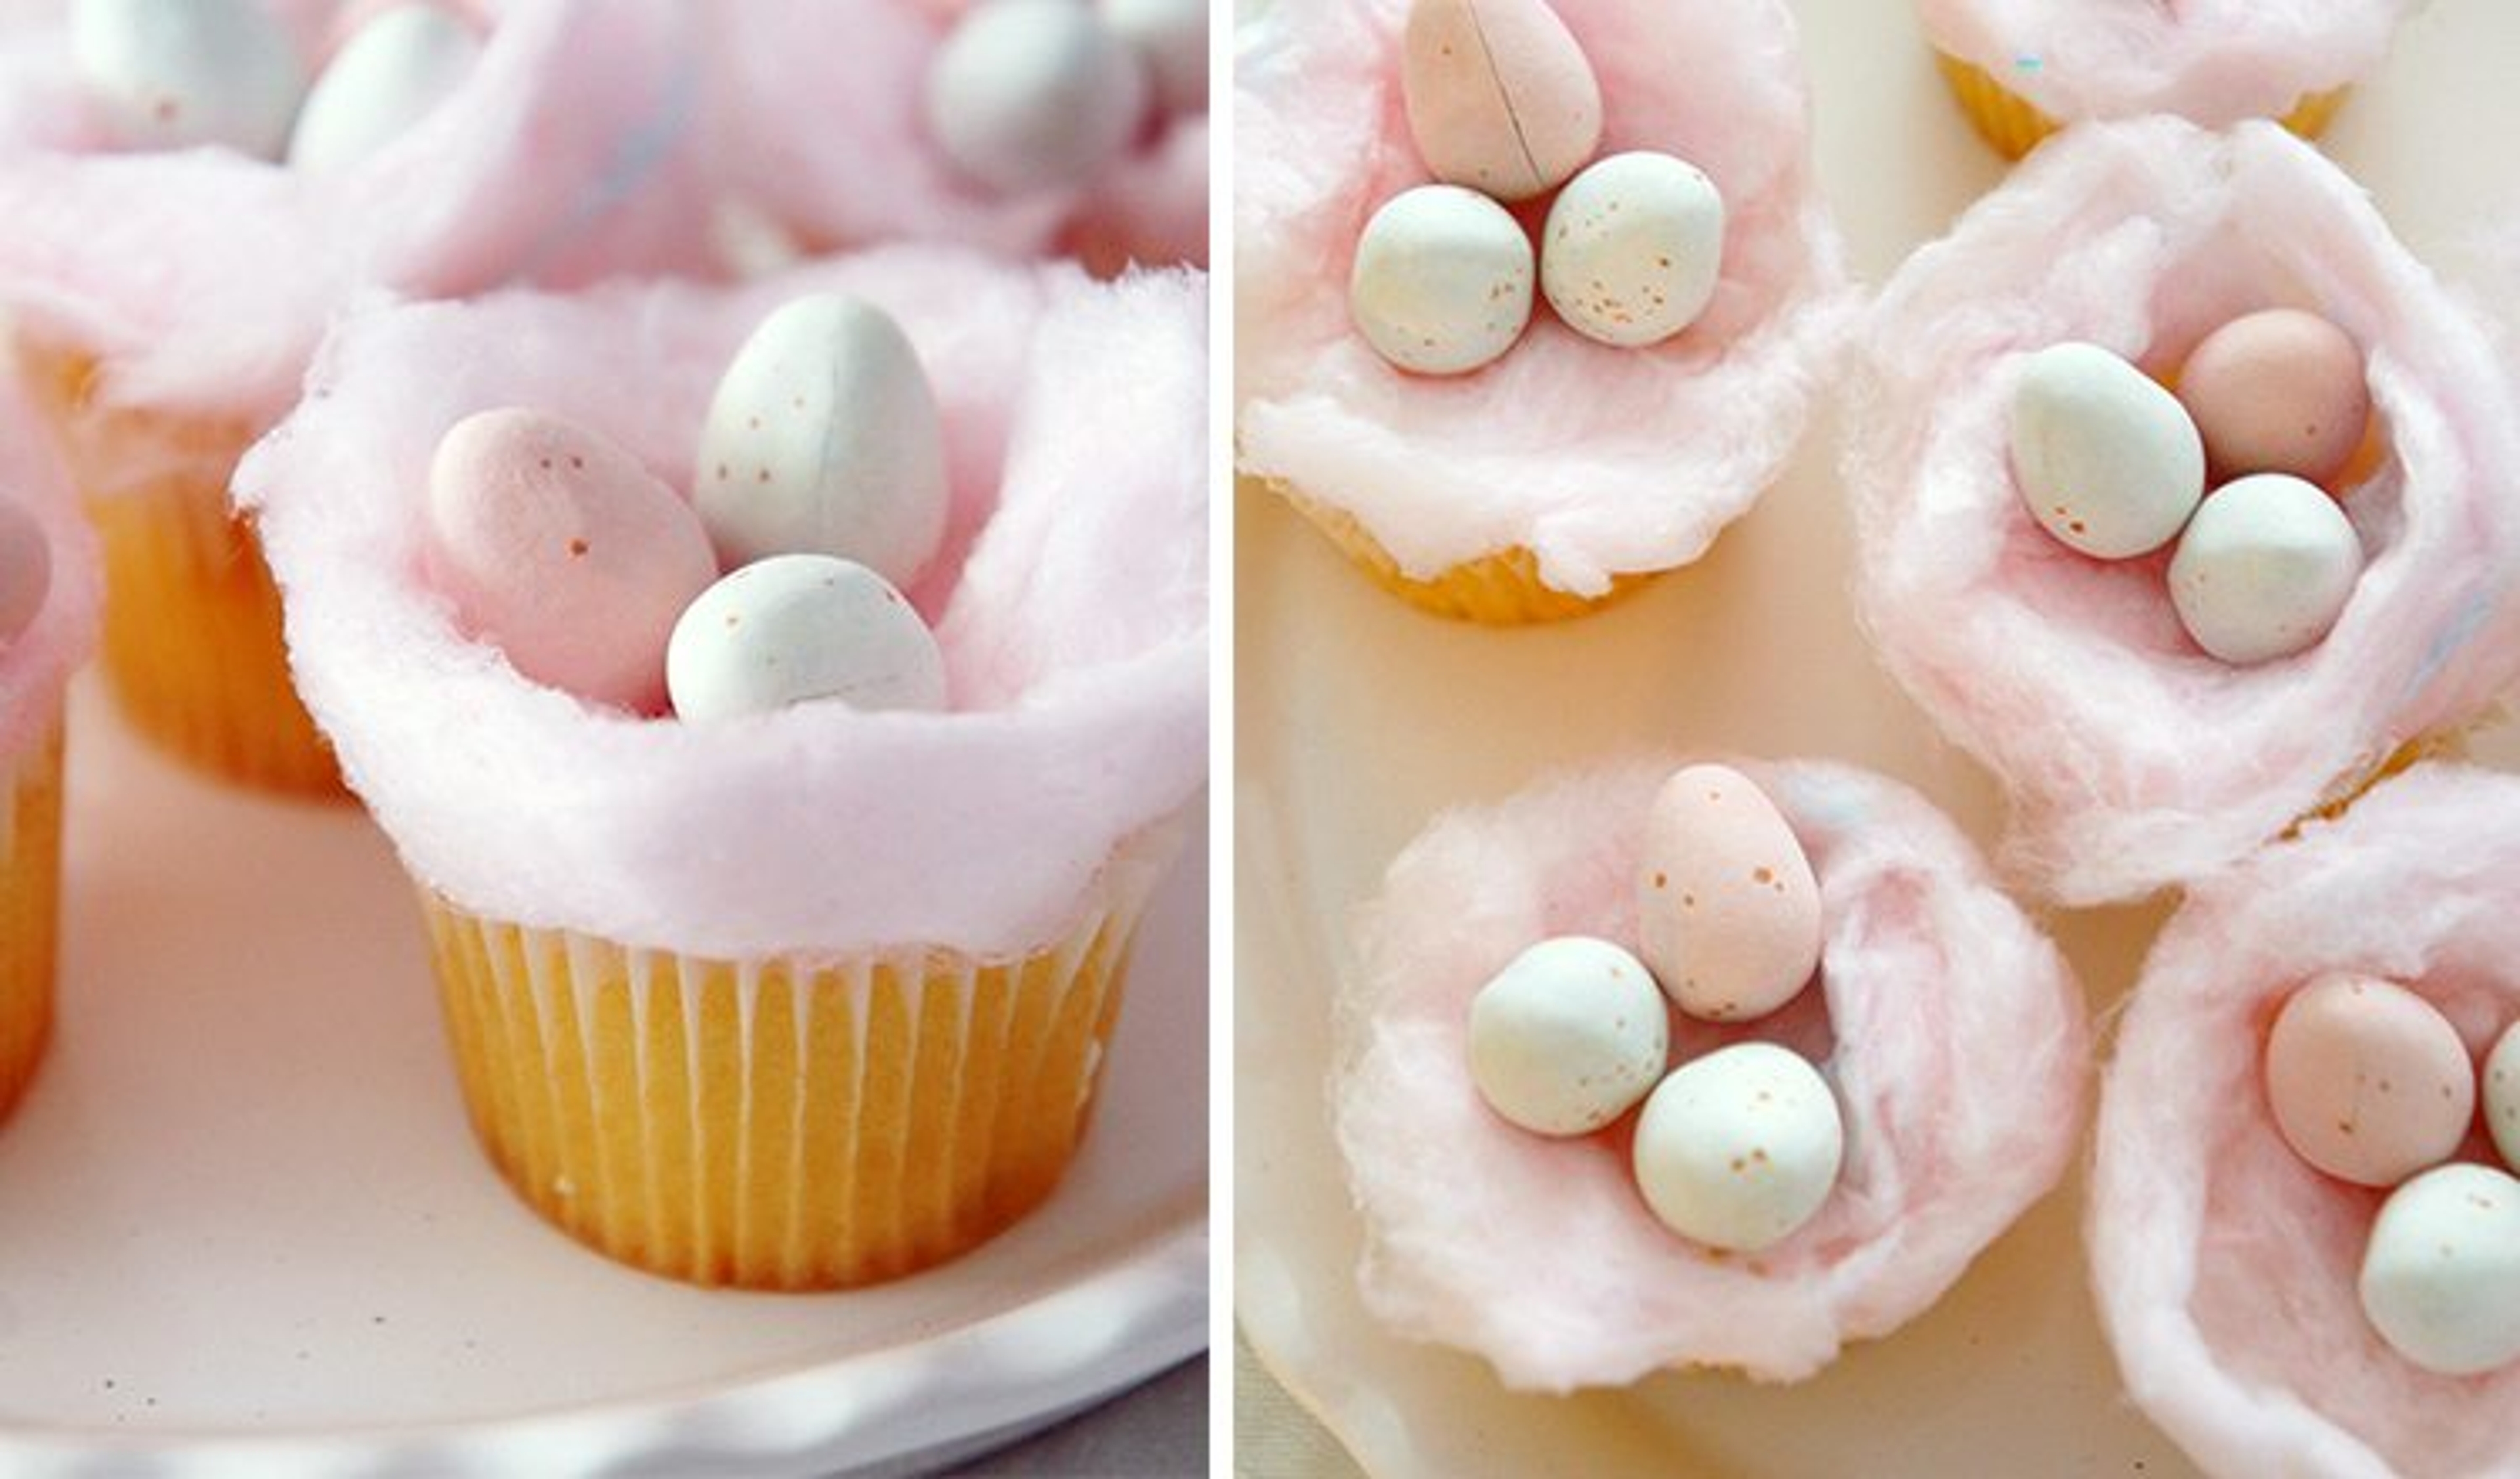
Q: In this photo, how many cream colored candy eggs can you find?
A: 14